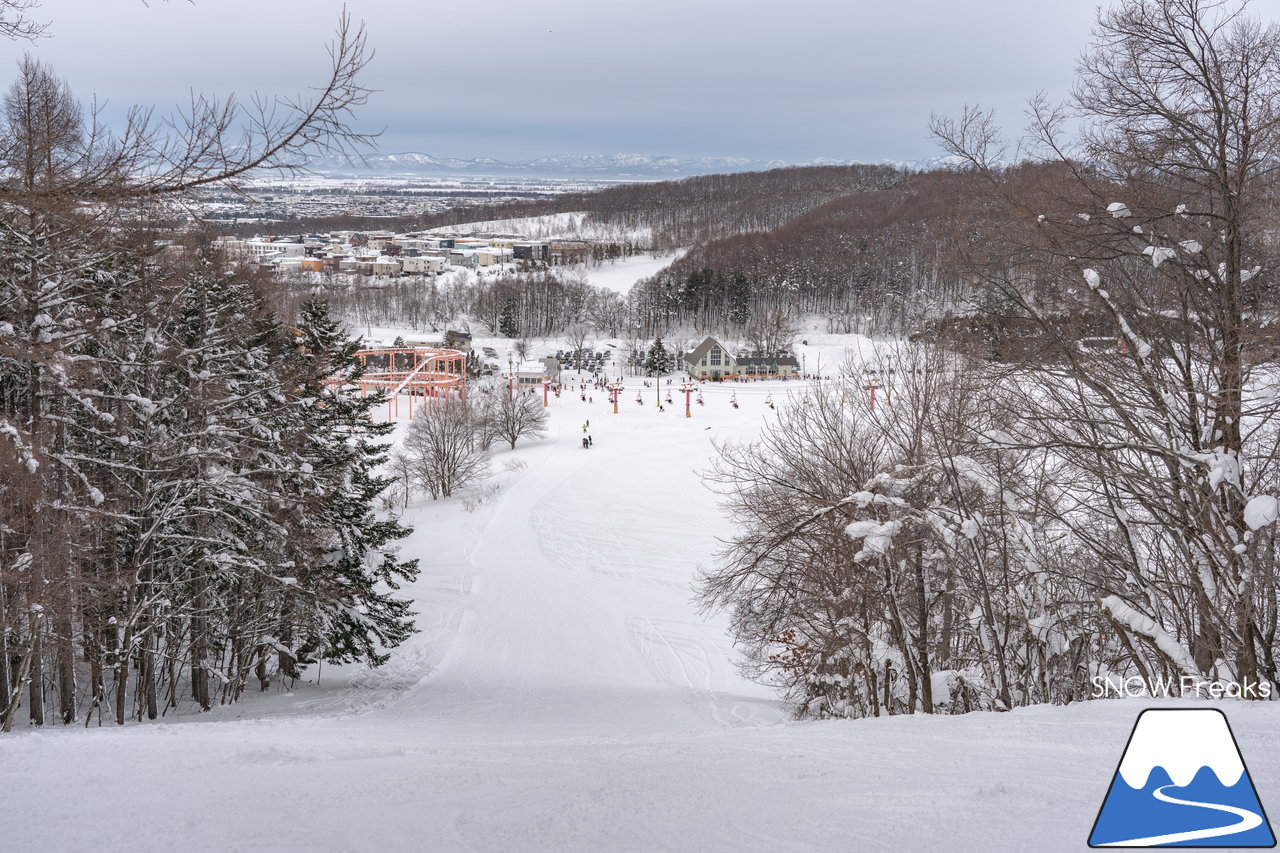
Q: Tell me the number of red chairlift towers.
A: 5